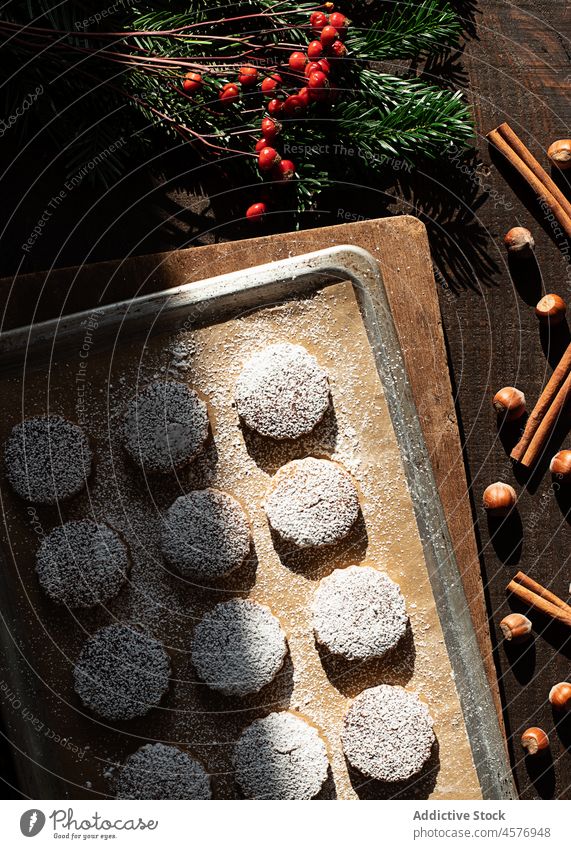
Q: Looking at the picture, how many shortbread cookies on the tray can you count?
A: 12